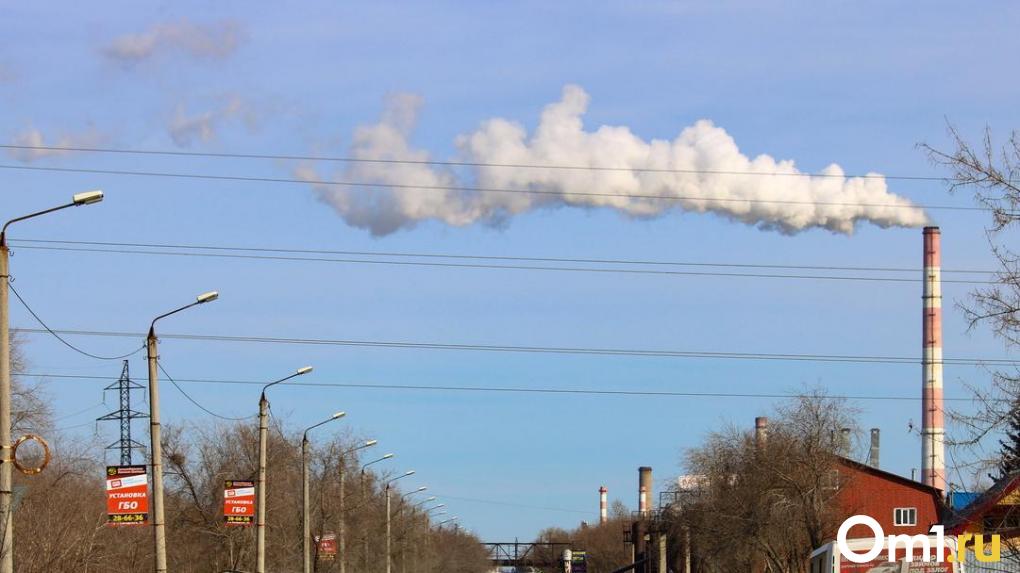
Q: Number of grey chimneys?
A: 2